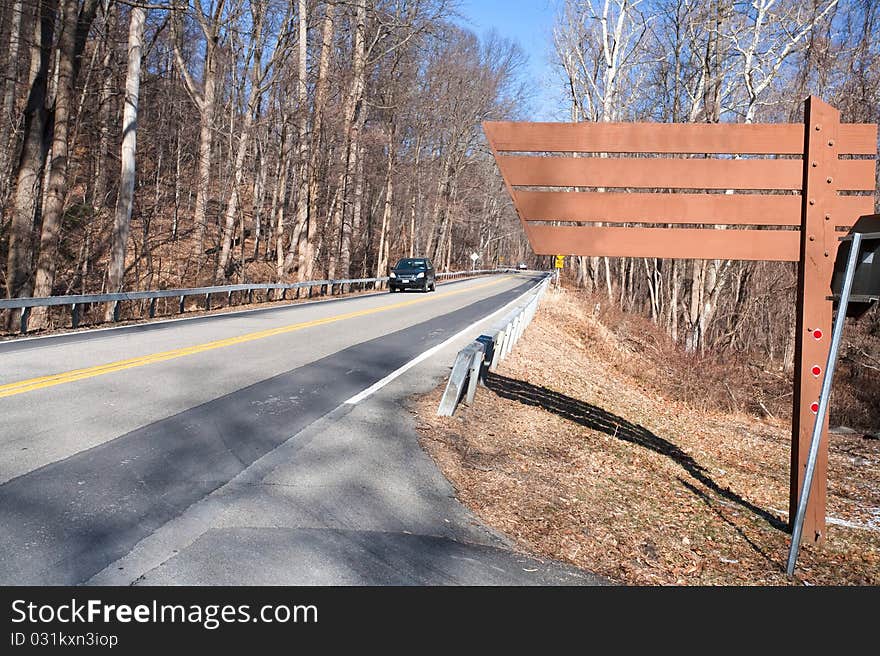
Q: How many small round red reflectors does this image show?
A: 3